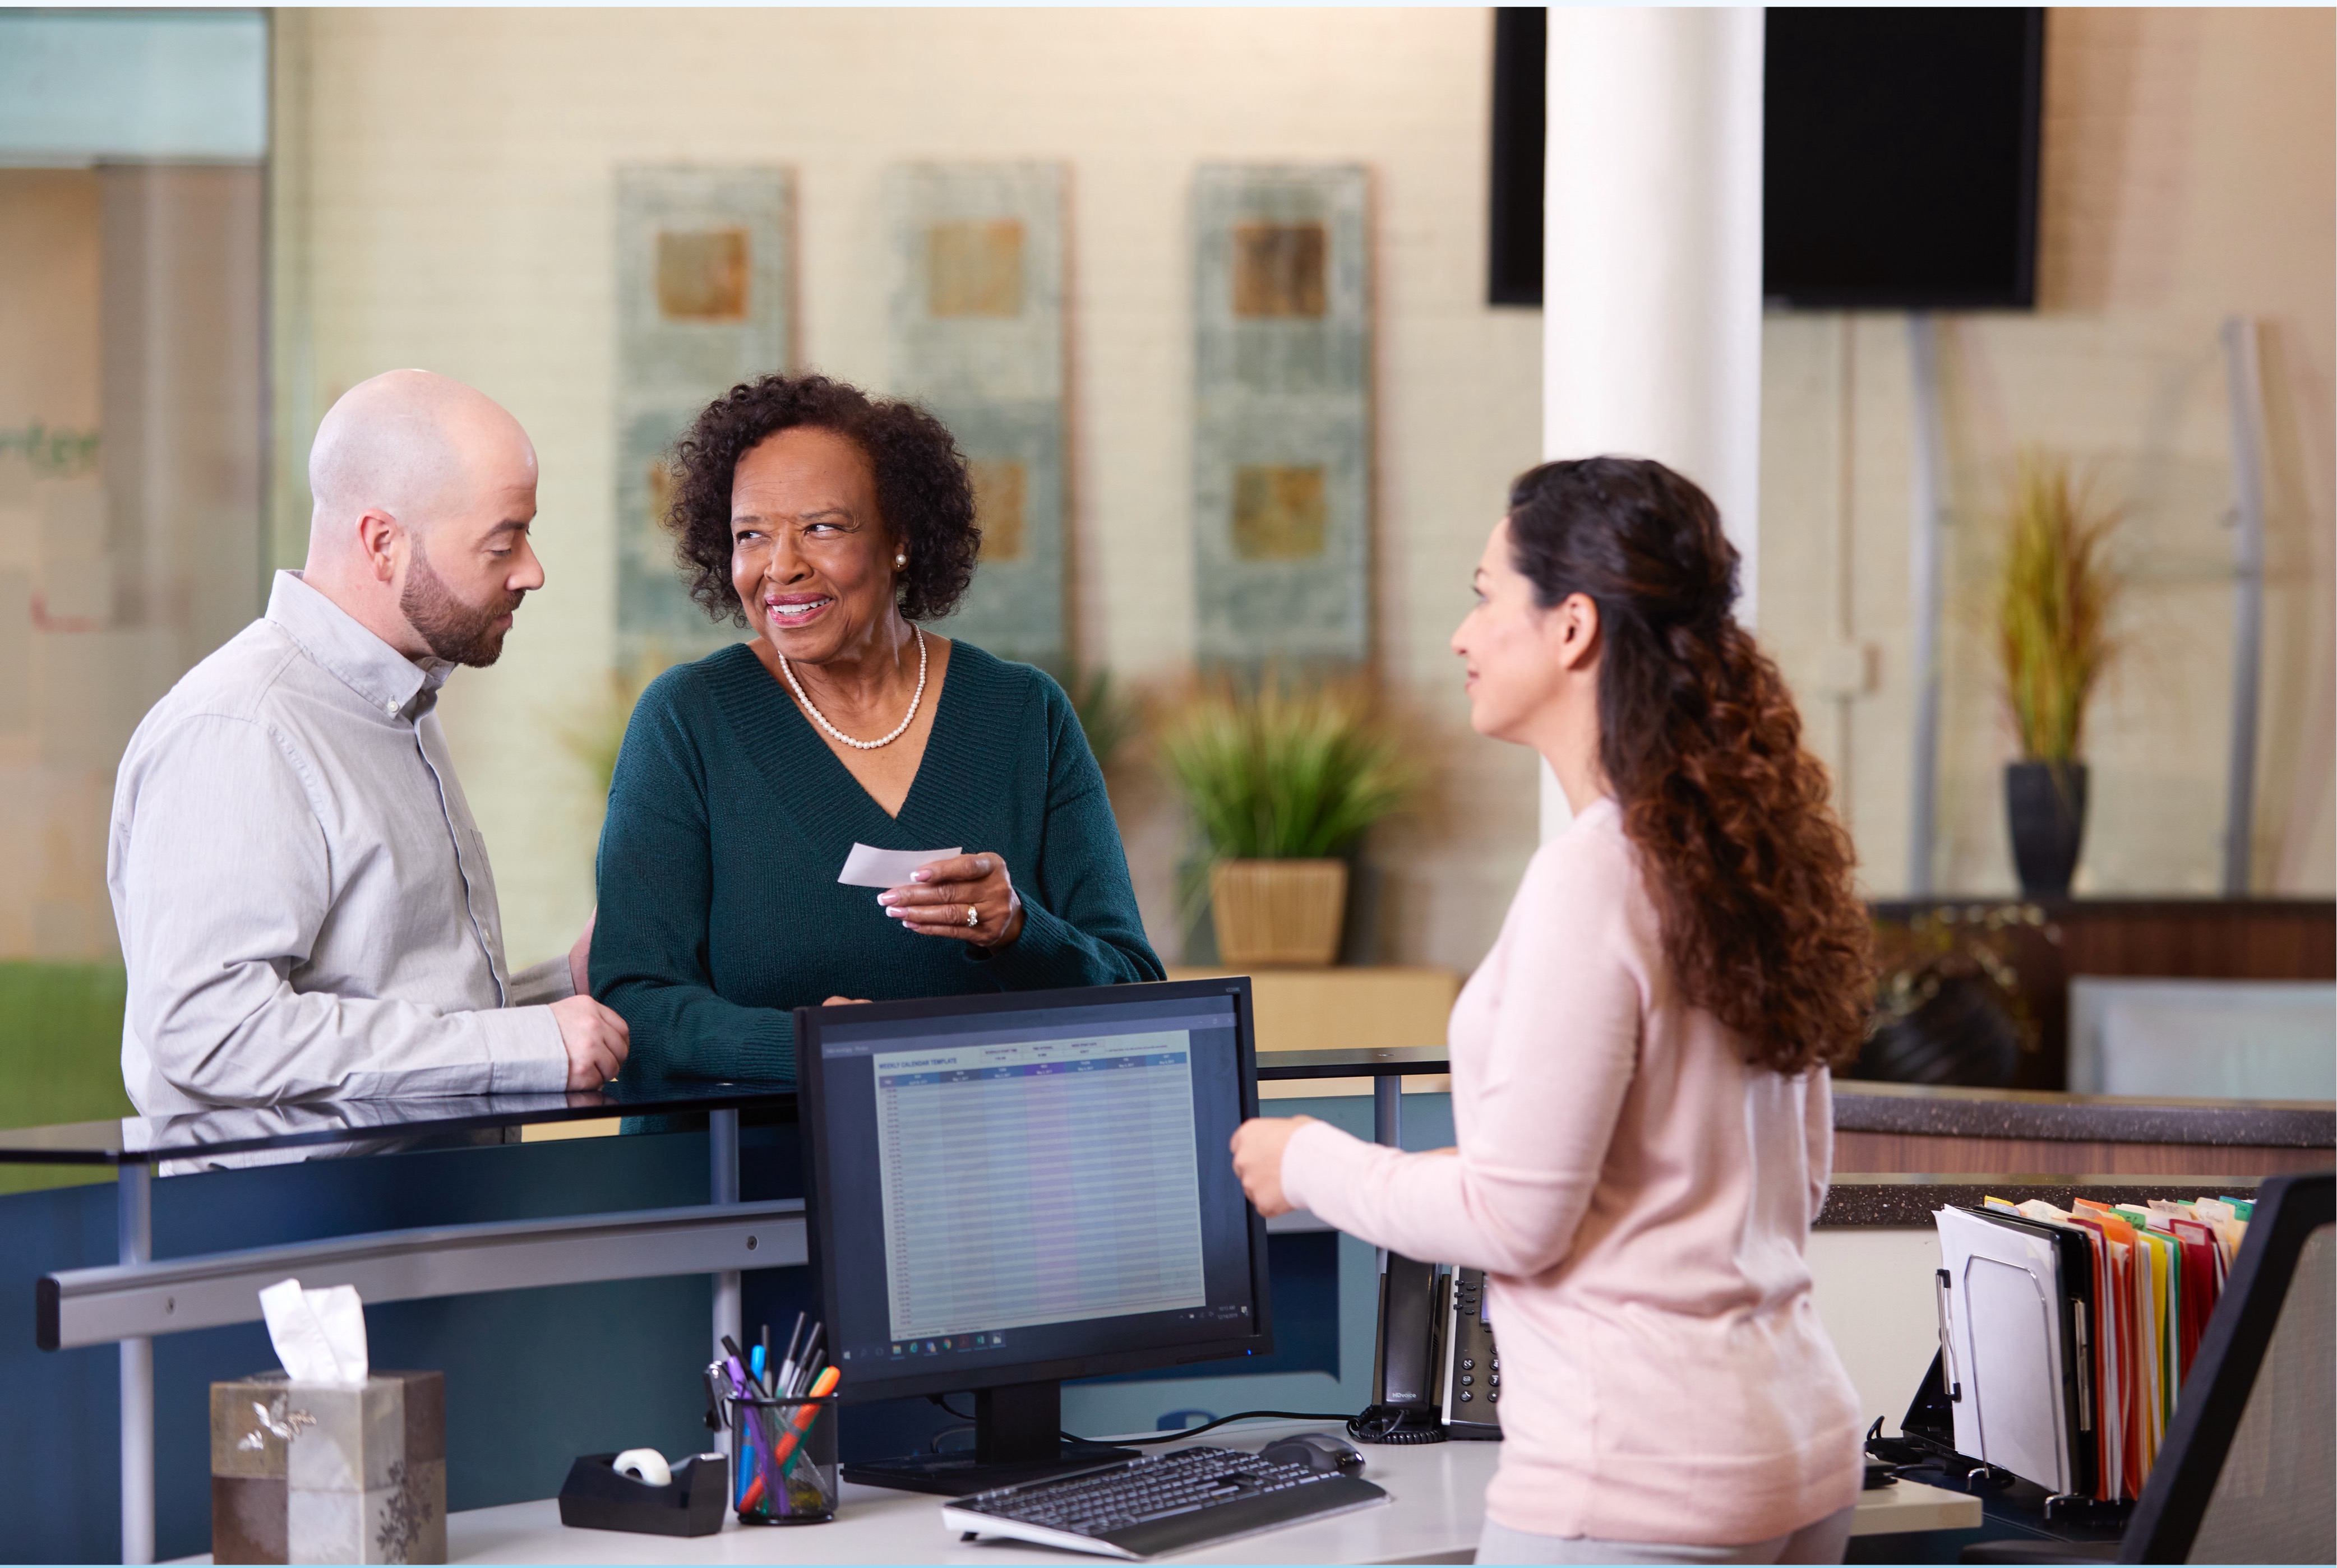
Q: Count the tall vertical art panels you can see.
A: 3